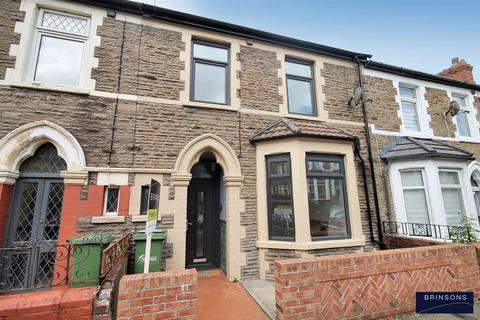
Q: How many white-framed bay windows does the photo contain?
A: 1